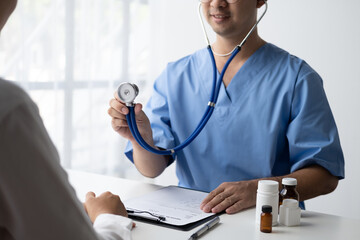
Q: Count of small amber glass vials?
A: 1